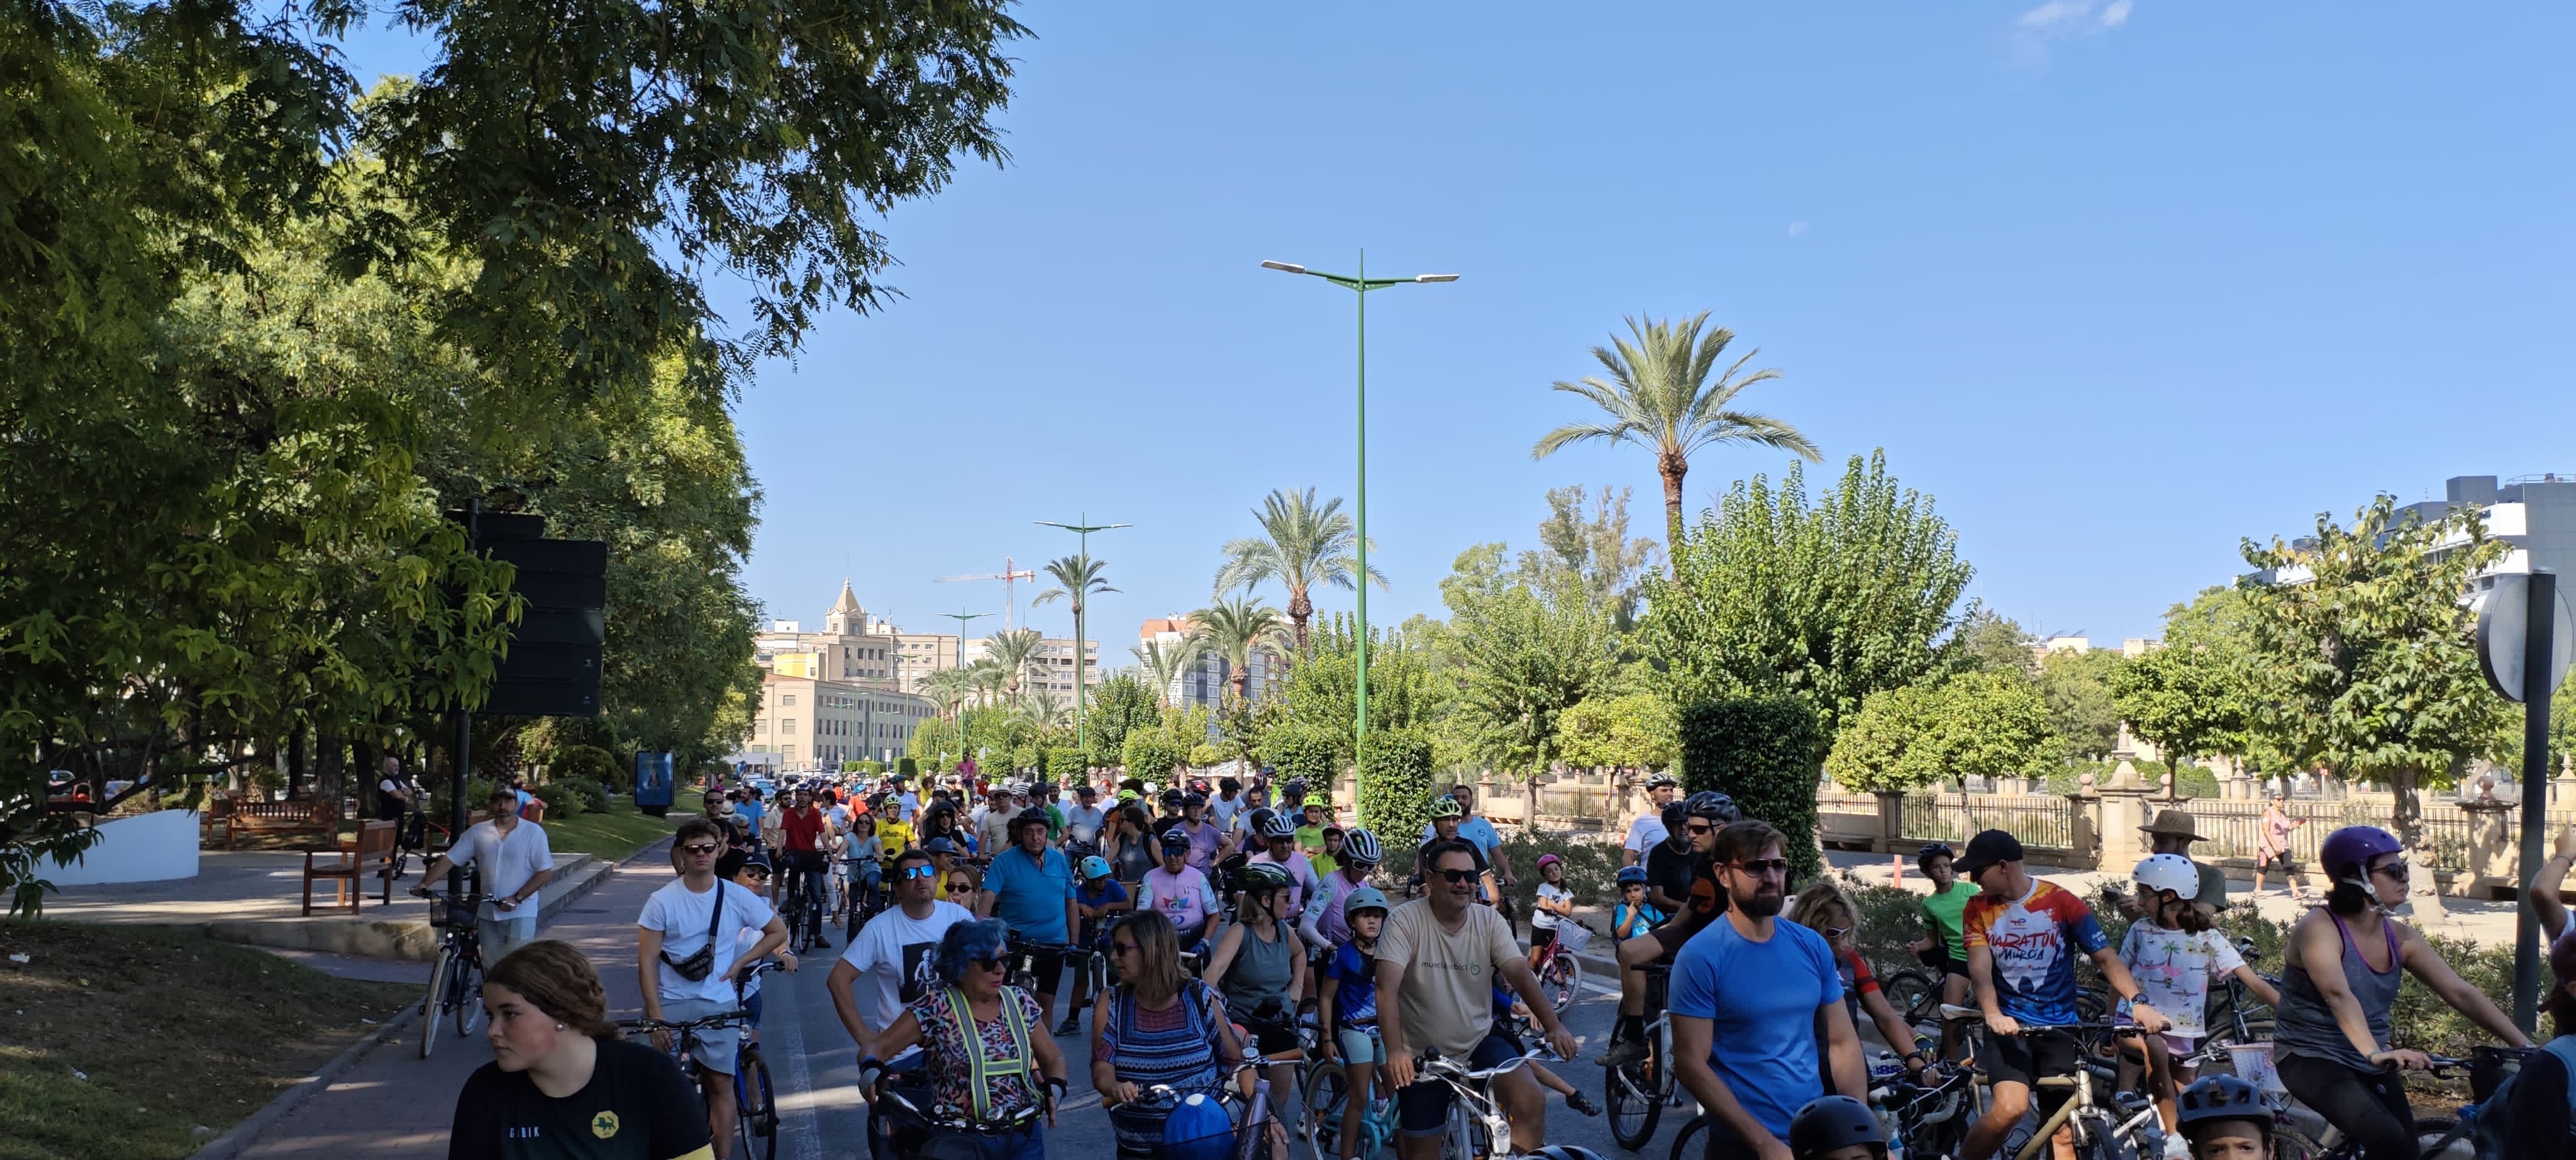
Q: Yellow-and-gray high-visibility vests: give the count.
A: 1